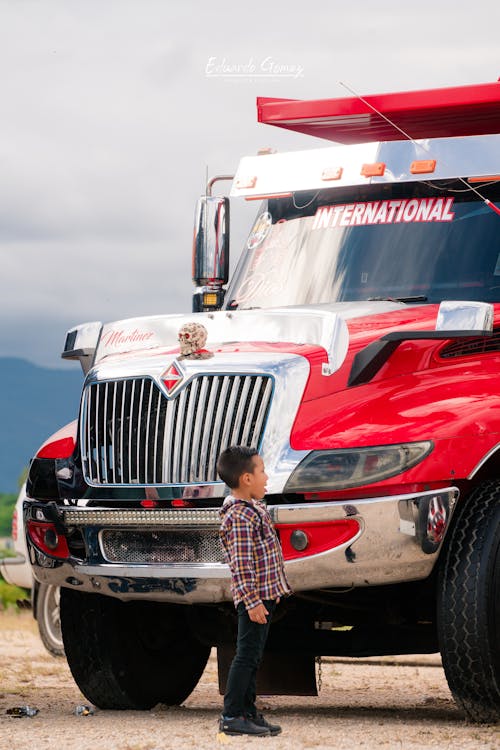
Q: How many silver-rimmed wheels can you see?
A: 1